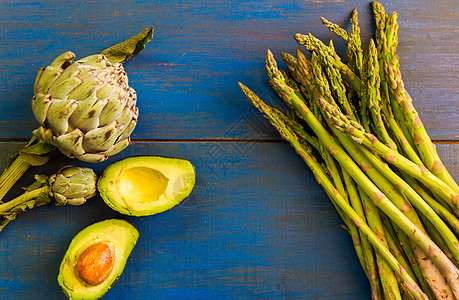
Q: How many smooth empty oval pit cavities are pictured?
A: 1